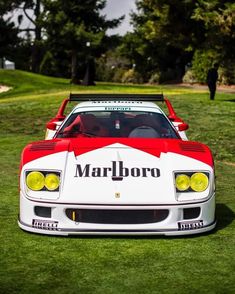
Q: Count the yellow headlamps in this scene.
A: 4